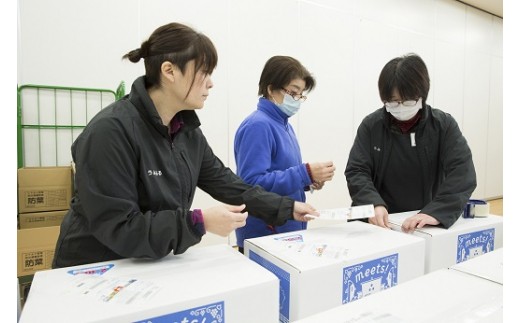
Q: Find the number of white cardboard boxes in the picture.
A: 5